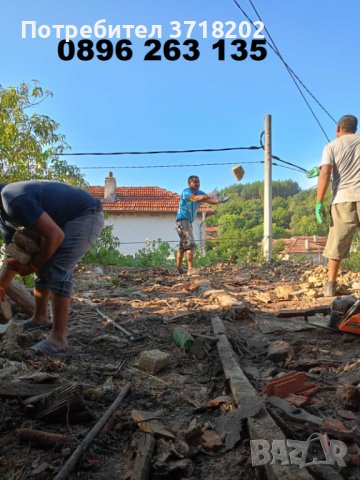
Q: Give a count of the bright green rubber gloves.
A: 2